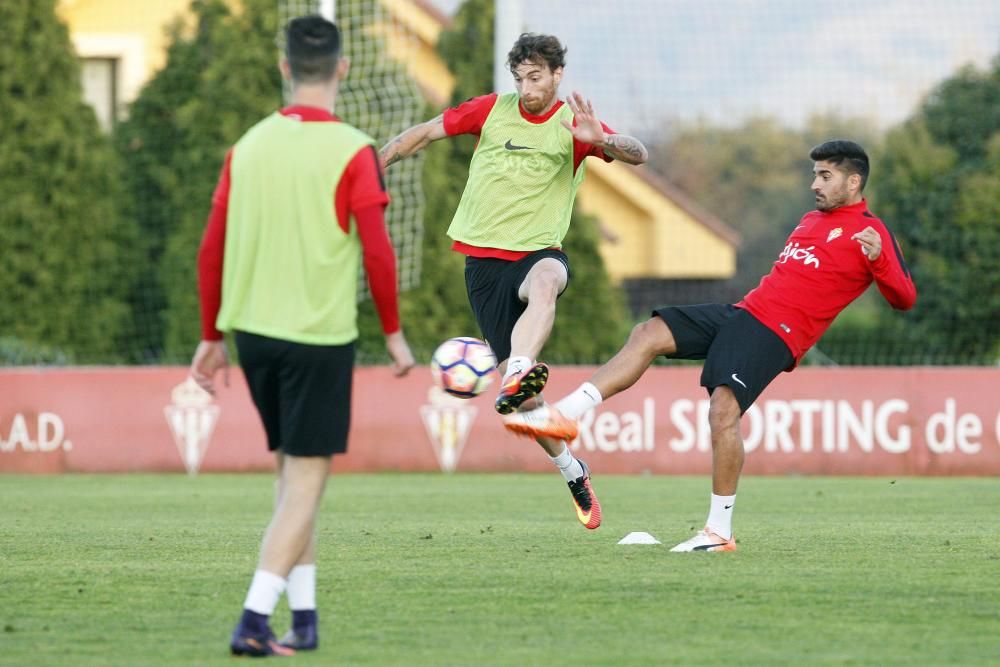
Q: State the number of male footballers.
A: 3